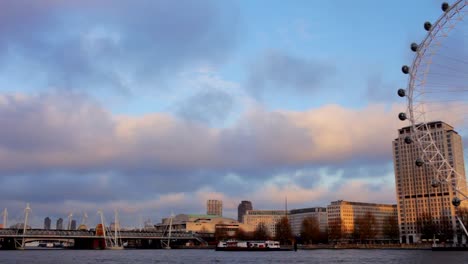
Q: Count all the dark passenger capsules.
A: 10